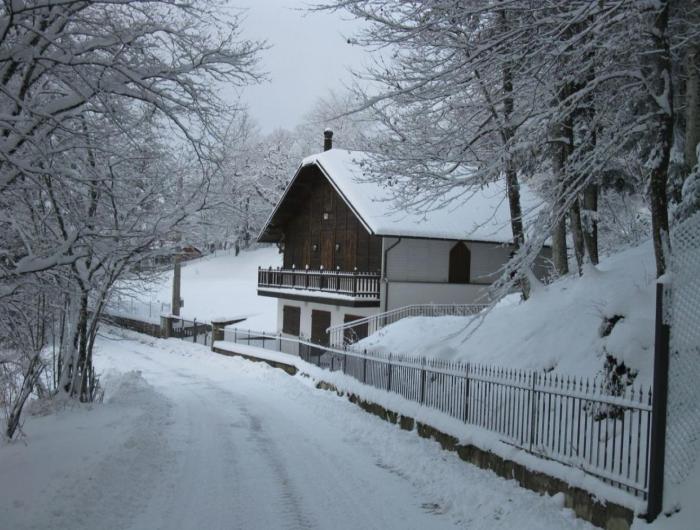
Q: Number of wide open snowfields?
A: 1